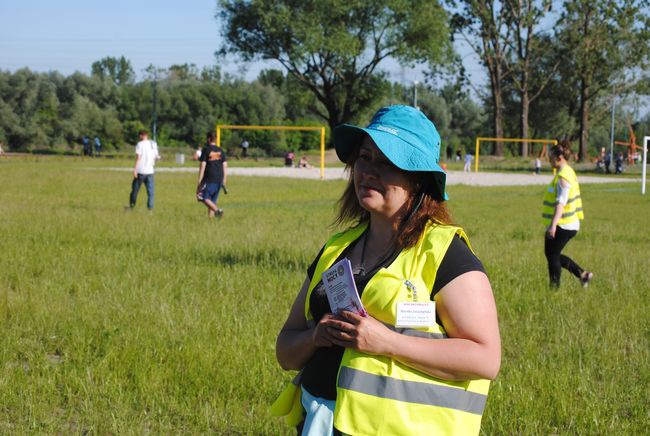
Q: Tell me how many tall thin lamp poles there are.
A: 3